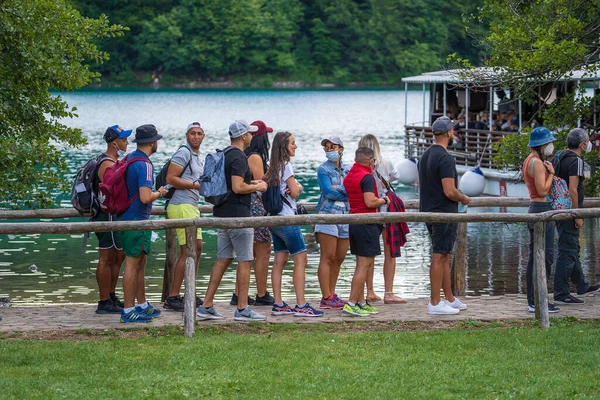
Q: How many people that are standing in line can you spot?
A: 12